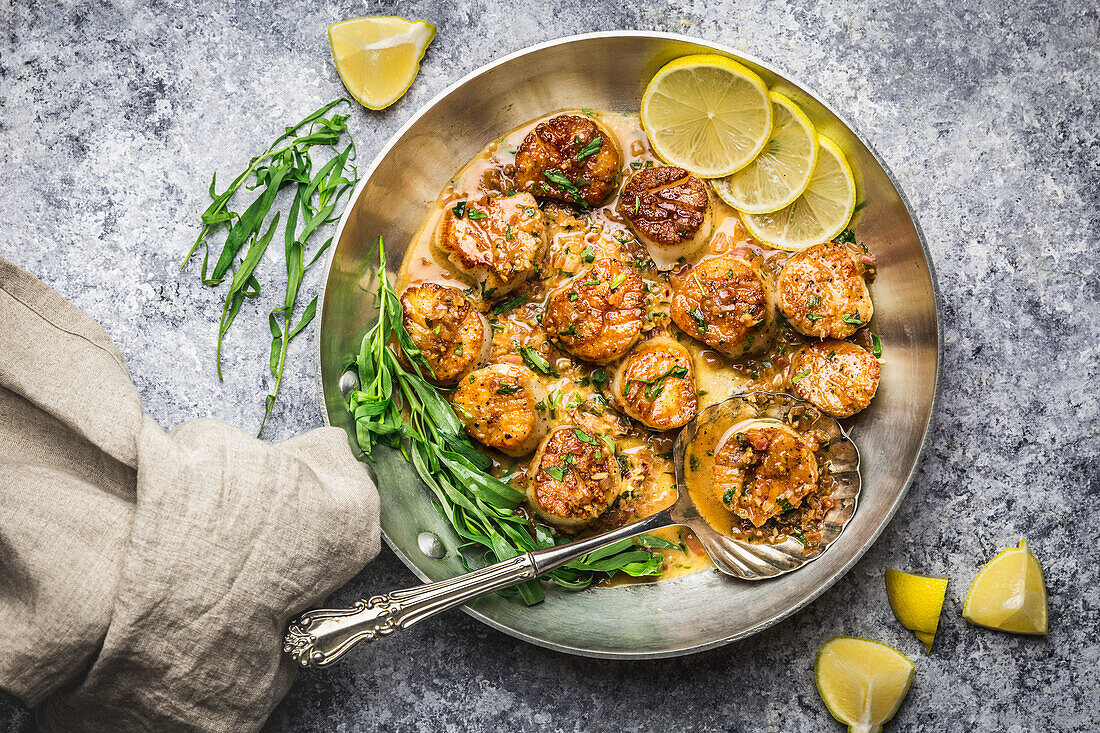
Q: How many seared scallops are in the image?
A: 12